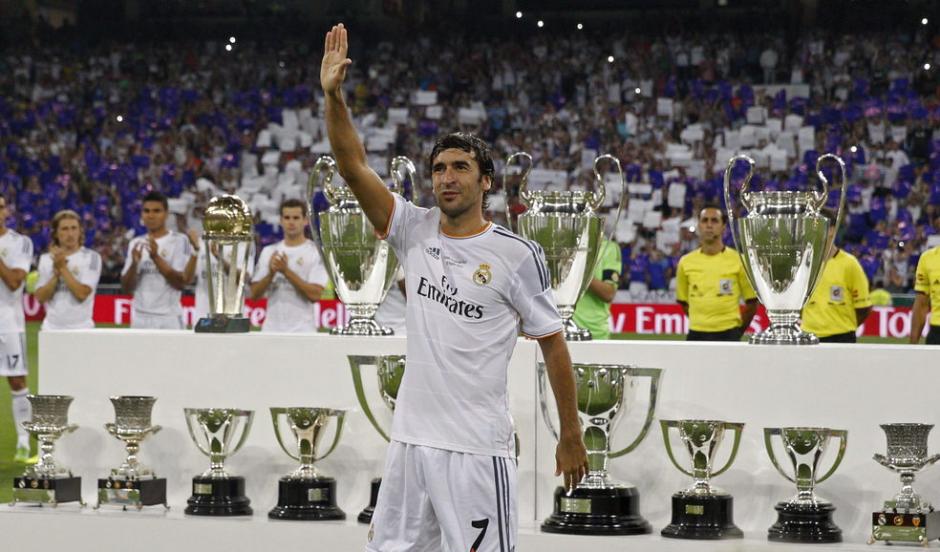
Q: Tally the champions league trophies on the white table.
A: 3